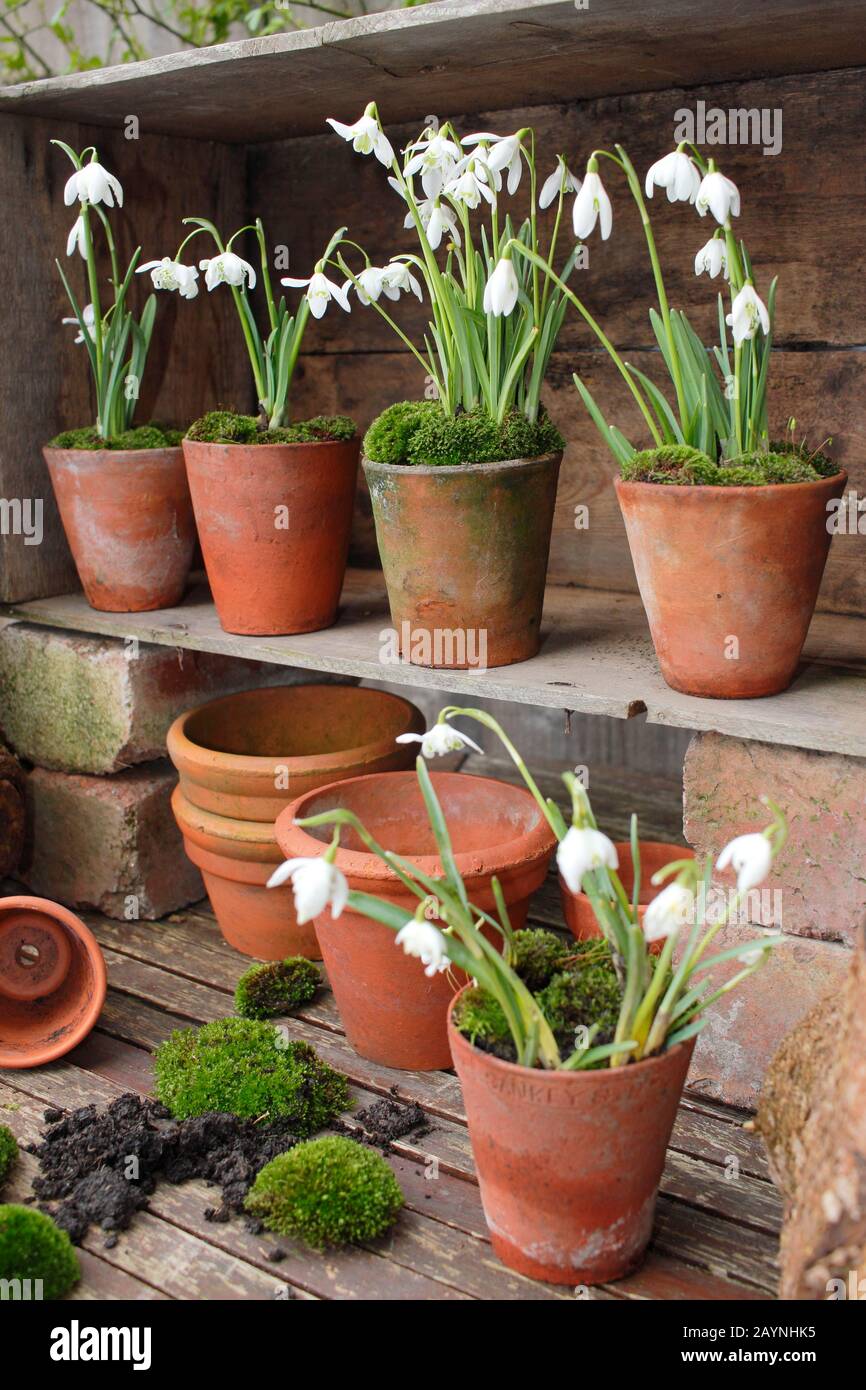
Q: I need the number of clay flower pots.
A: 10